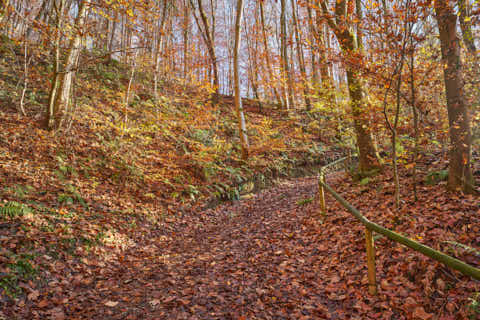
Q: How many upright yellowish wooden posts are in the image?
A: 2